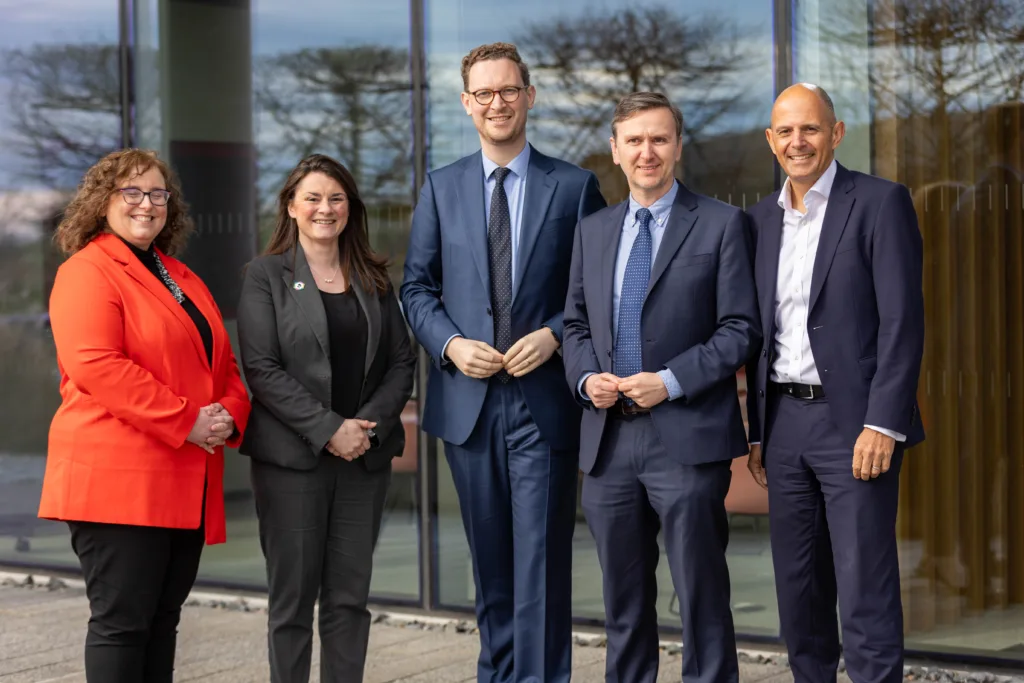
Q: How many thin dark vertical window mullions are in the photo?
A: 3